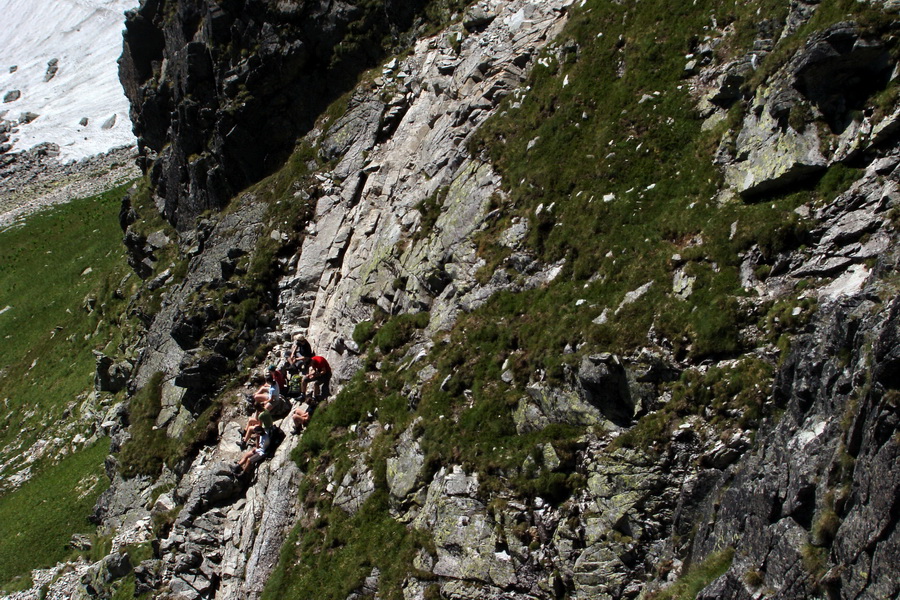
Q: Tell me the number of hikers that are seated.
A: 7